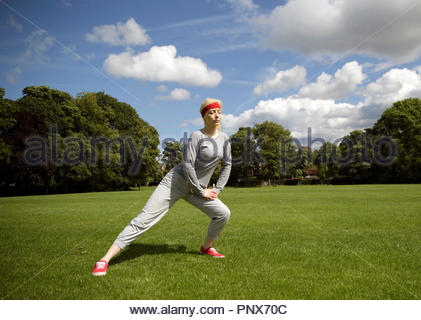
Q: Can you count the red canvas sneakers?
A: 2